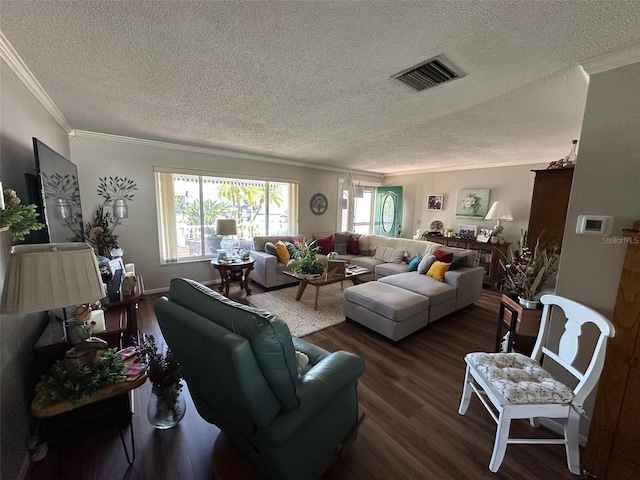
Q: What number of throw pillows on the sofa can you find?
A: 12